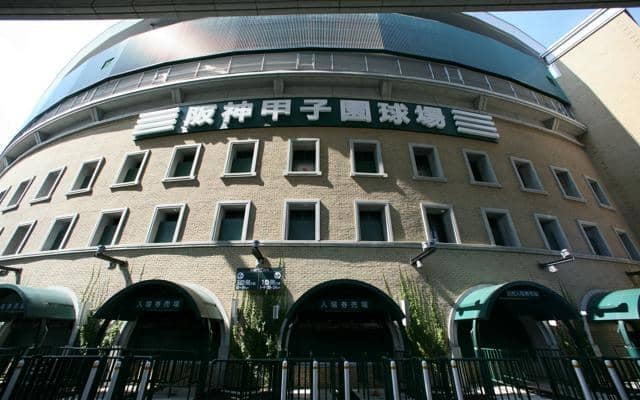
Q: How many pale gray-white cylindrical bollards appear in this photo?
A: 12